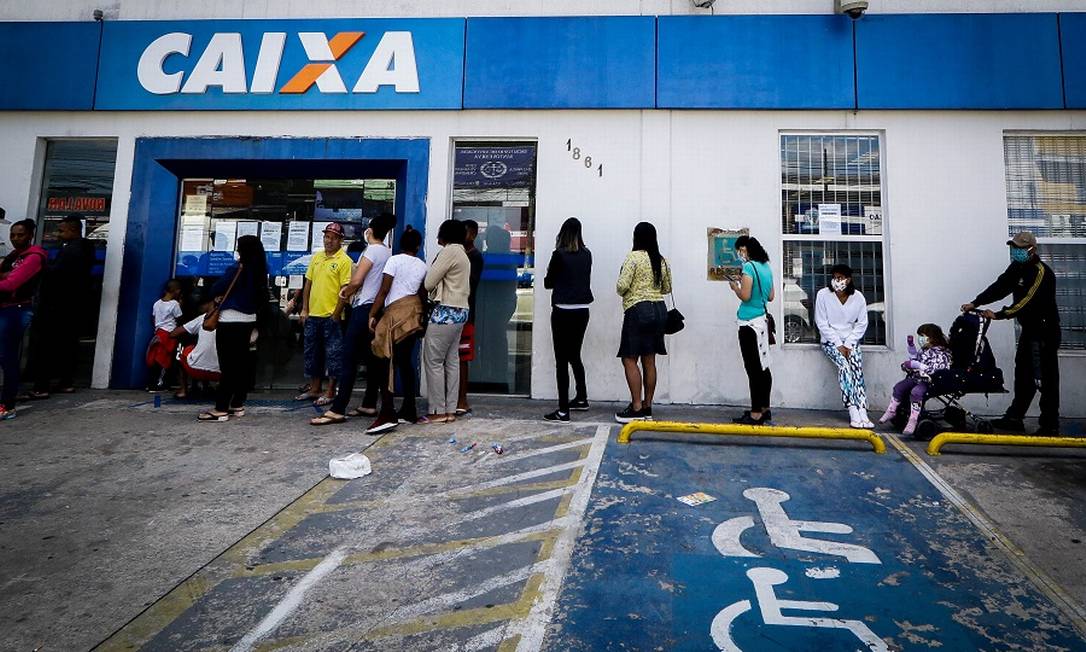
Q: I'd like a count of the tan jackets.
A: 2